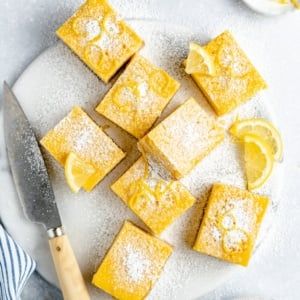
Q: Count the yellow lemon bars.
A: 8